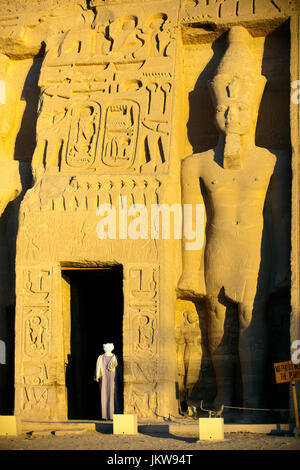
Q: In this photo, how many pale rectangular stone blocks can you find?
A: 3